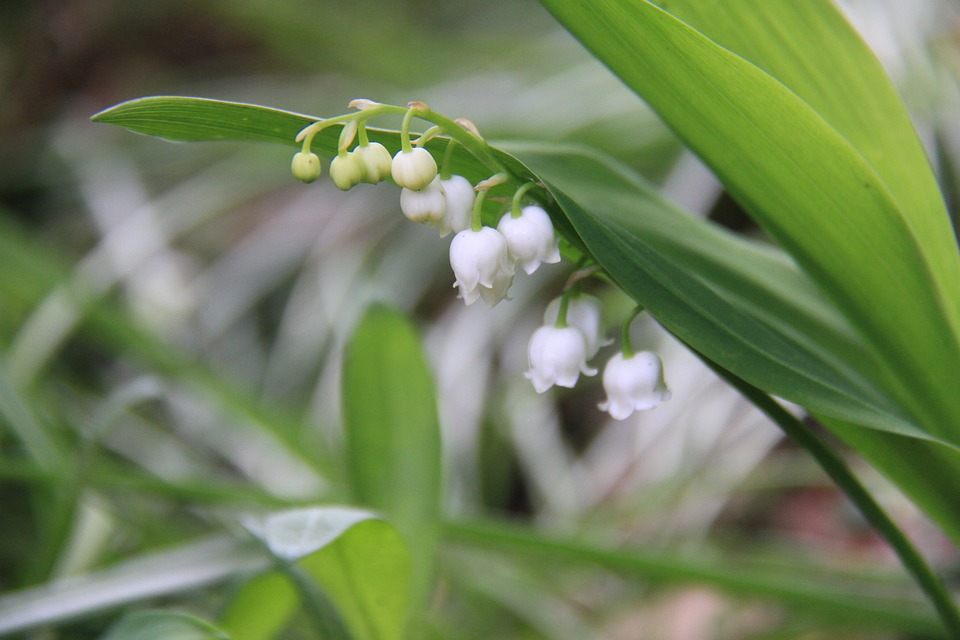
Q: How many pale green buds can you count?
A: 3